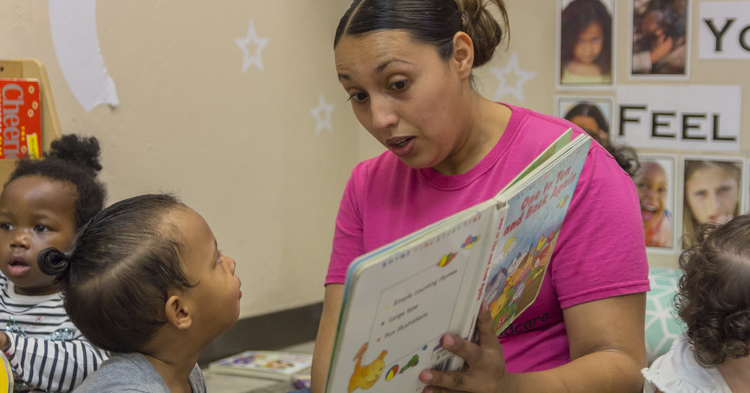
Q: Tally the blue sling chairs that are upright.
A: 0